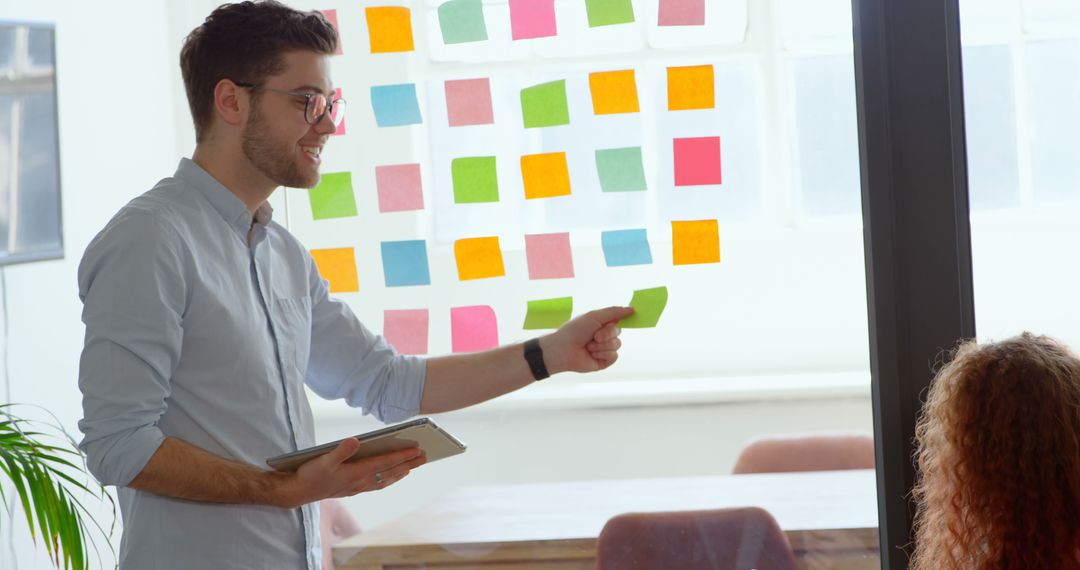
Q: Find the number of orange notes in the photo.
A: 7